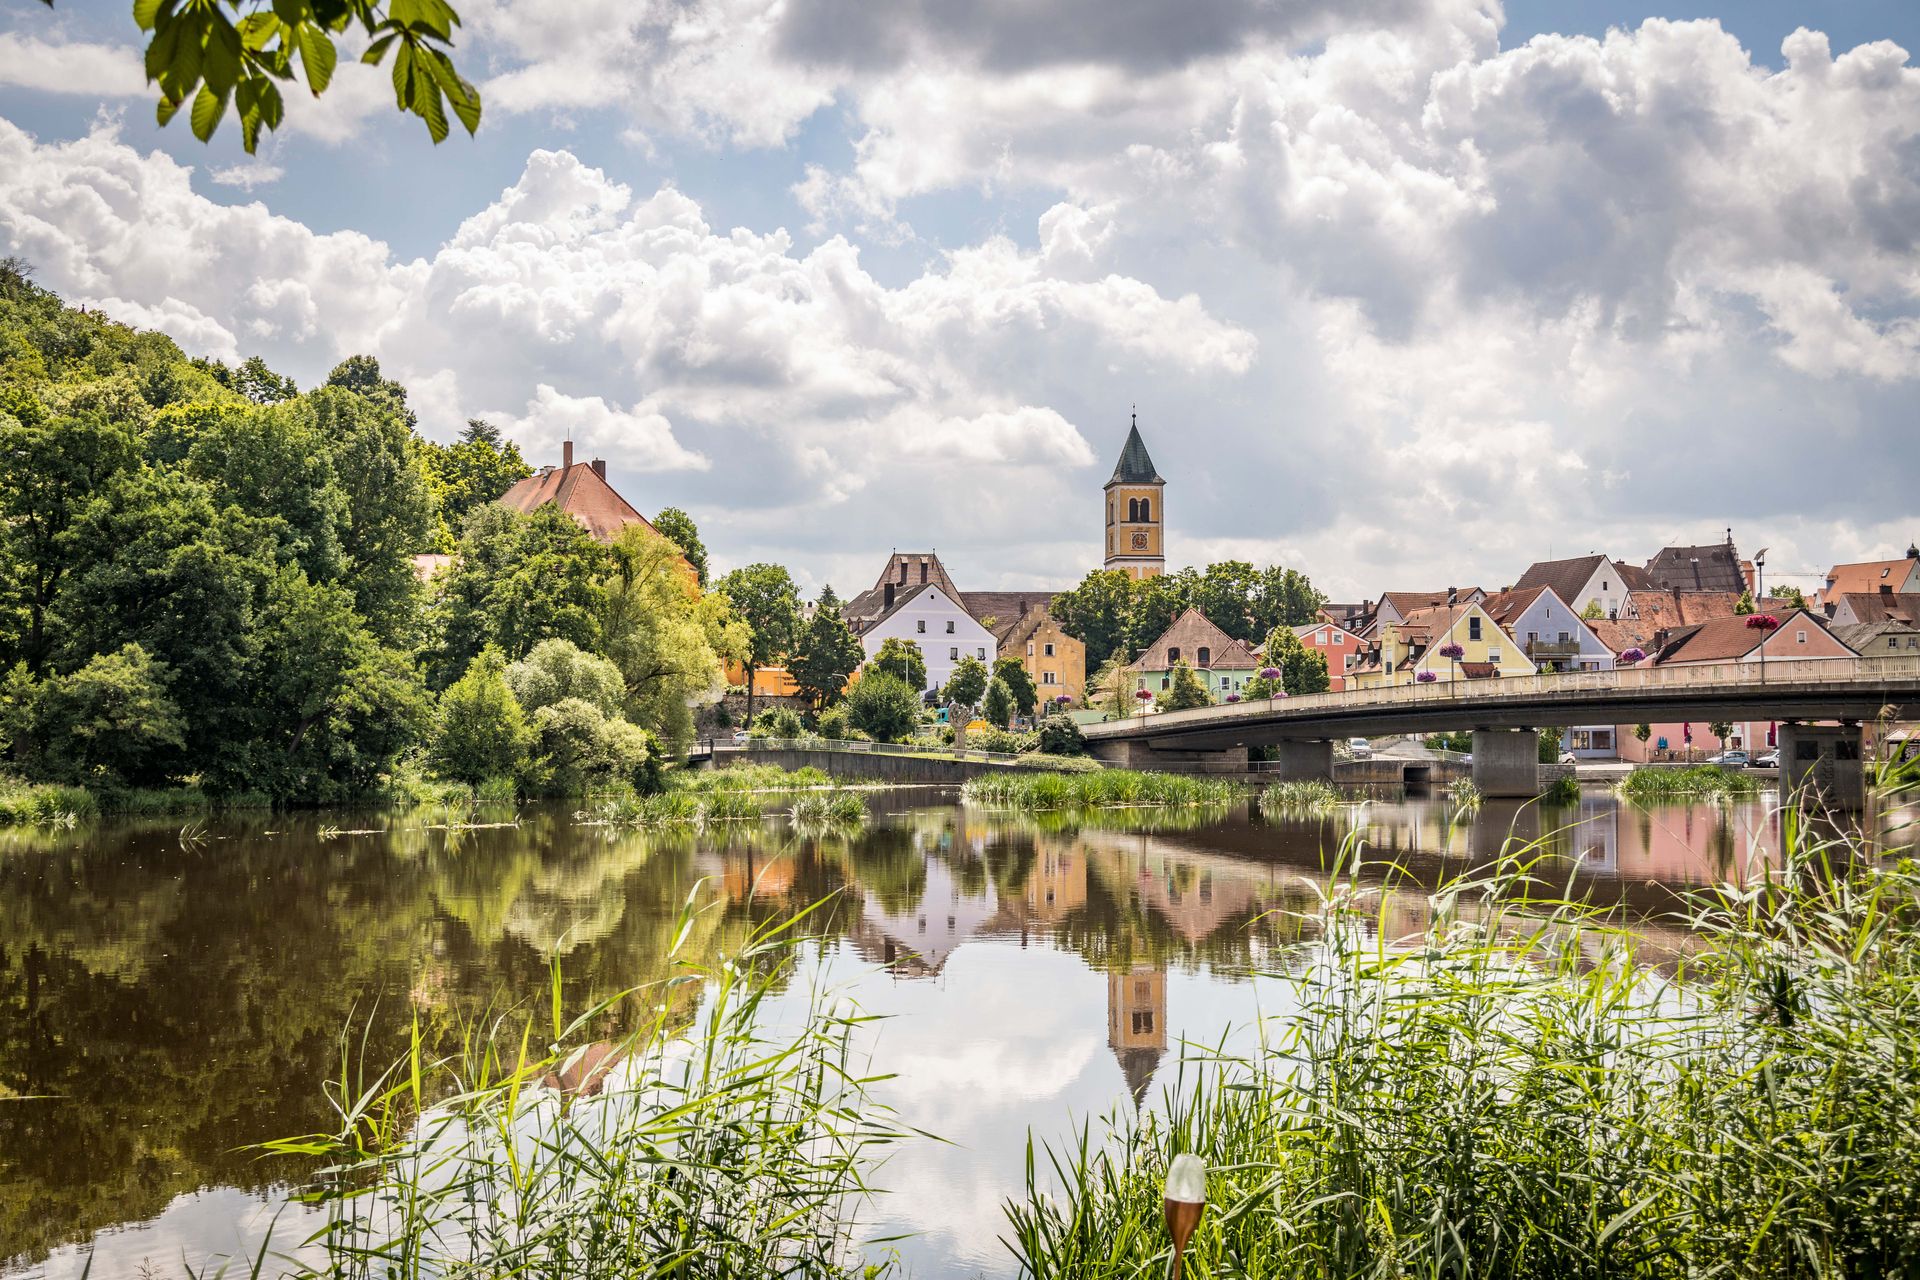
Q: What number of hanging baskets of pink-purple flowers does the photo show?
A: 9